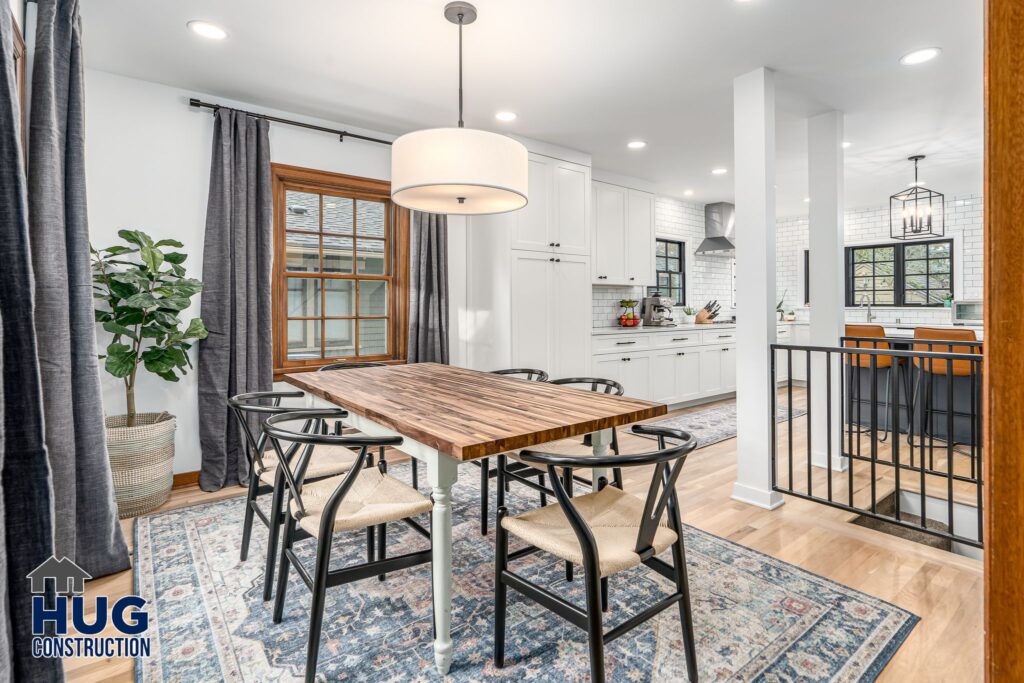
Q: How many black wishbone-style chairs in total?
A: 6